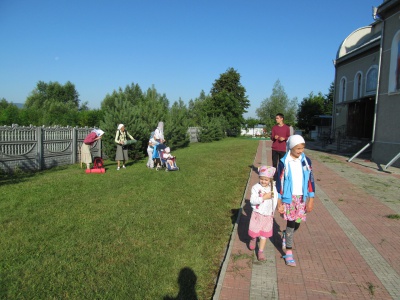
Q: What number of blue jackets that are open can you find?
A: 1